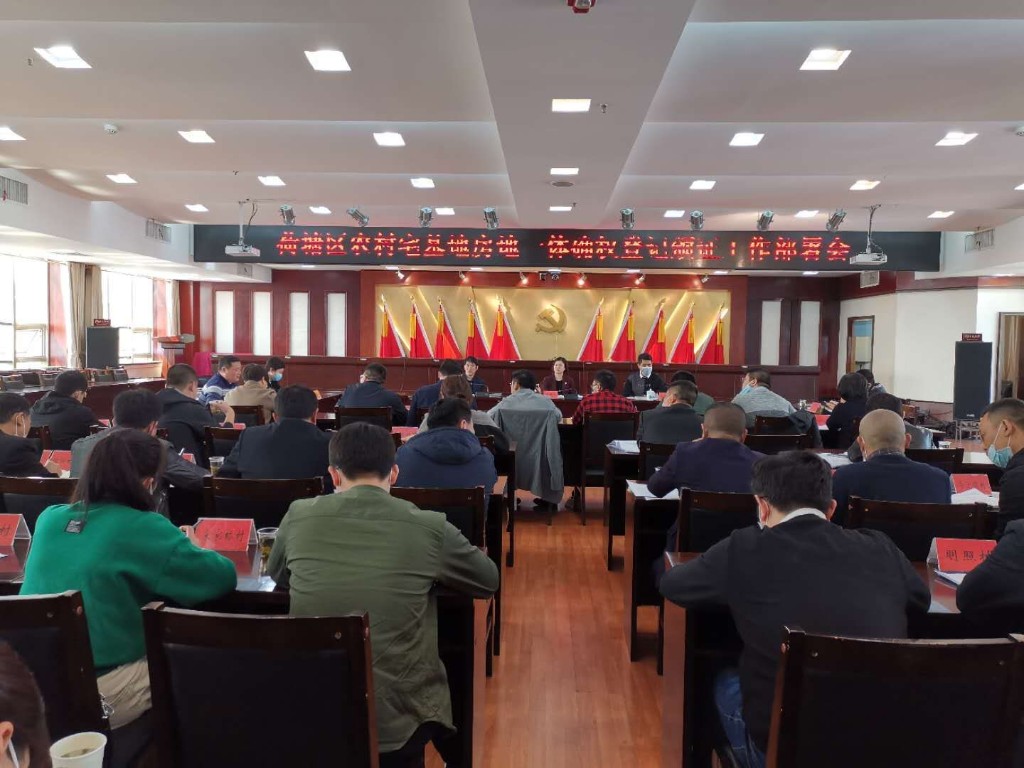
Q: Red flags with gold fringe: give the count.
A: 10